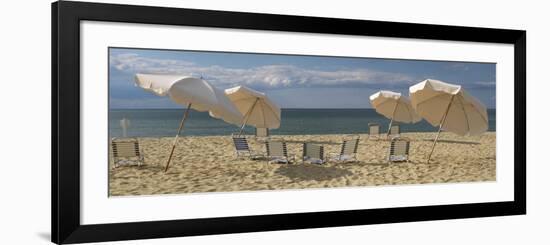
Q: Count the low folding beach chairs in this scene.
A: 9